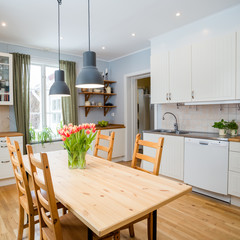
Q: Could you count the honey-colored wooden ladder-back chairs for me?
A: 4